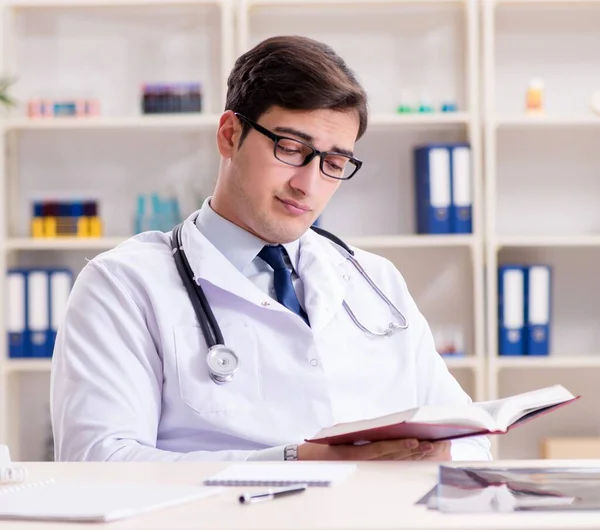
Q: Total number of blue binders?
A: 7